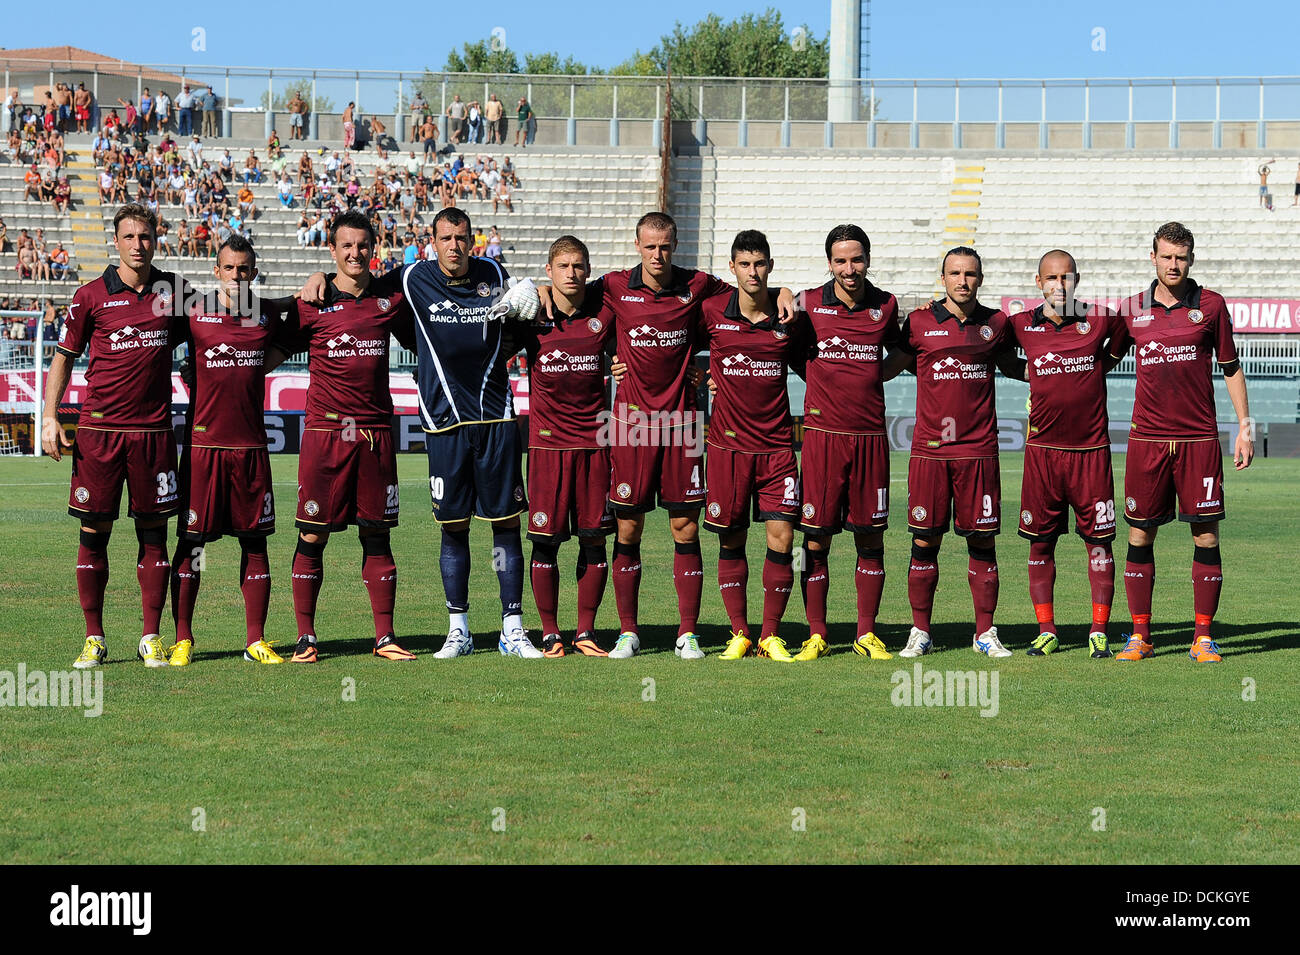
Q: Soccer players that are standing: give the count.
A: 11